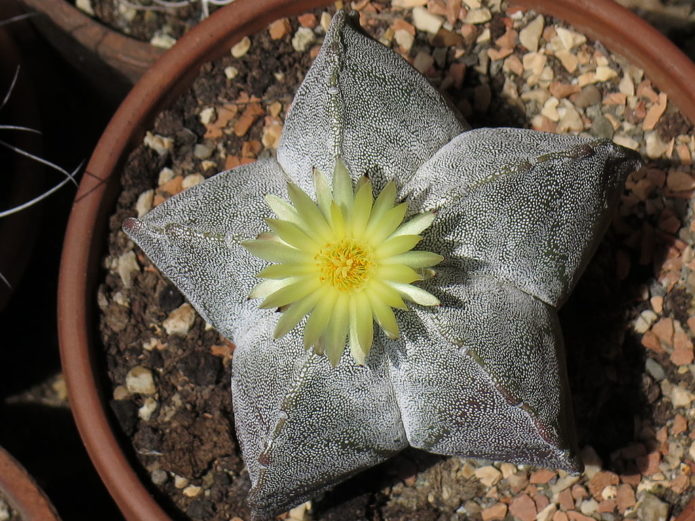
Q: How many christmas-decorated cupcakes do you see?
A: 0